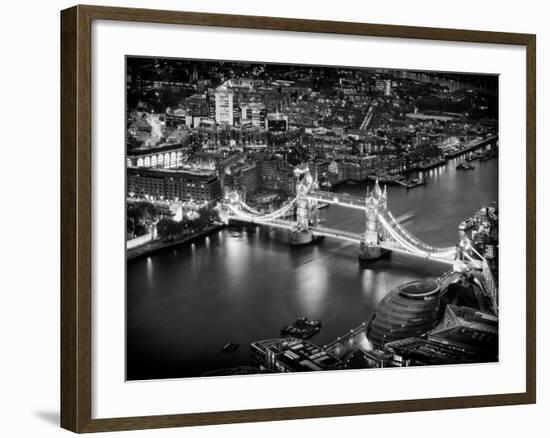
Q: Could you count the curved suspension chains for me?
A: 4